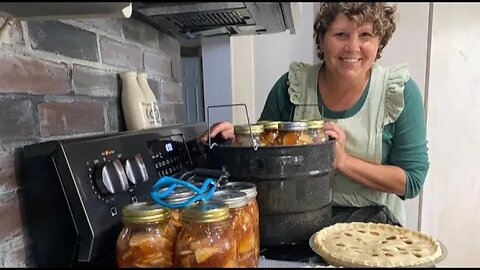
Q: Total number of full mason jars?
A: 9